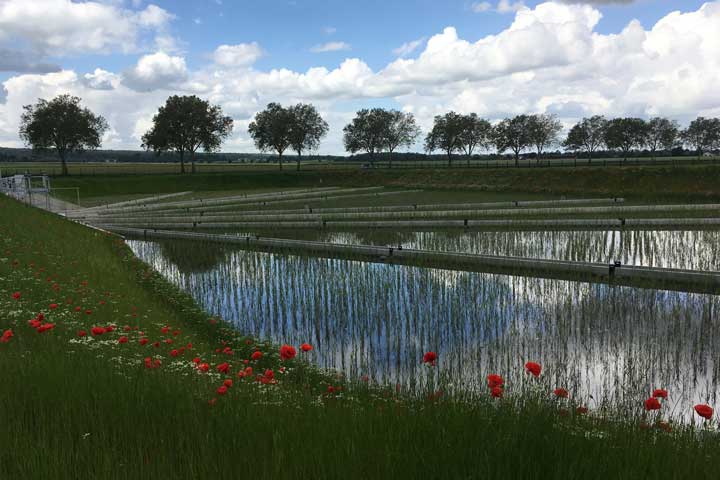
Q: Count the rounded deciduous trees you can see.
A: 15